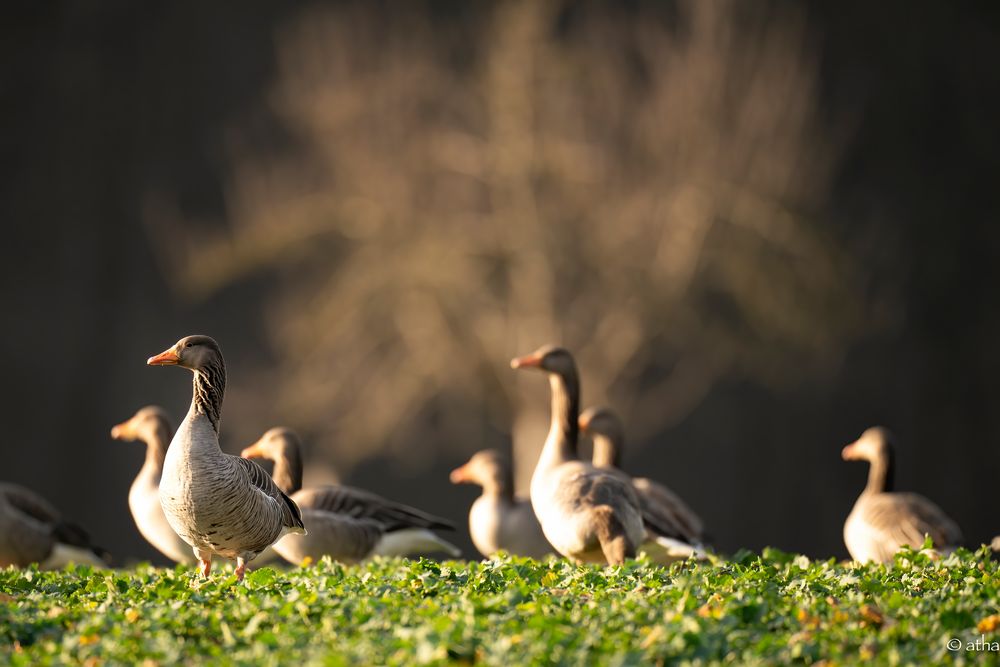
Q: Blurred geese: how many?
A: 7